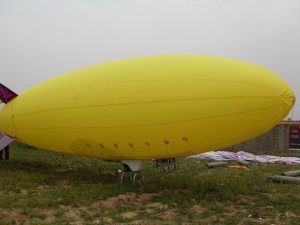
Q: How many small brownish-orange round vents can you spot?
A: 7